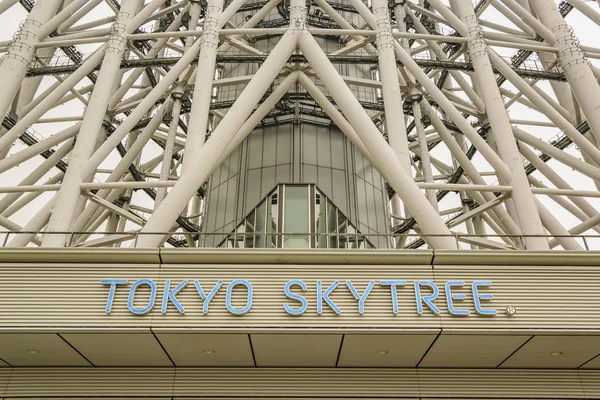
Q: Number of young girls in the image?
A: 0